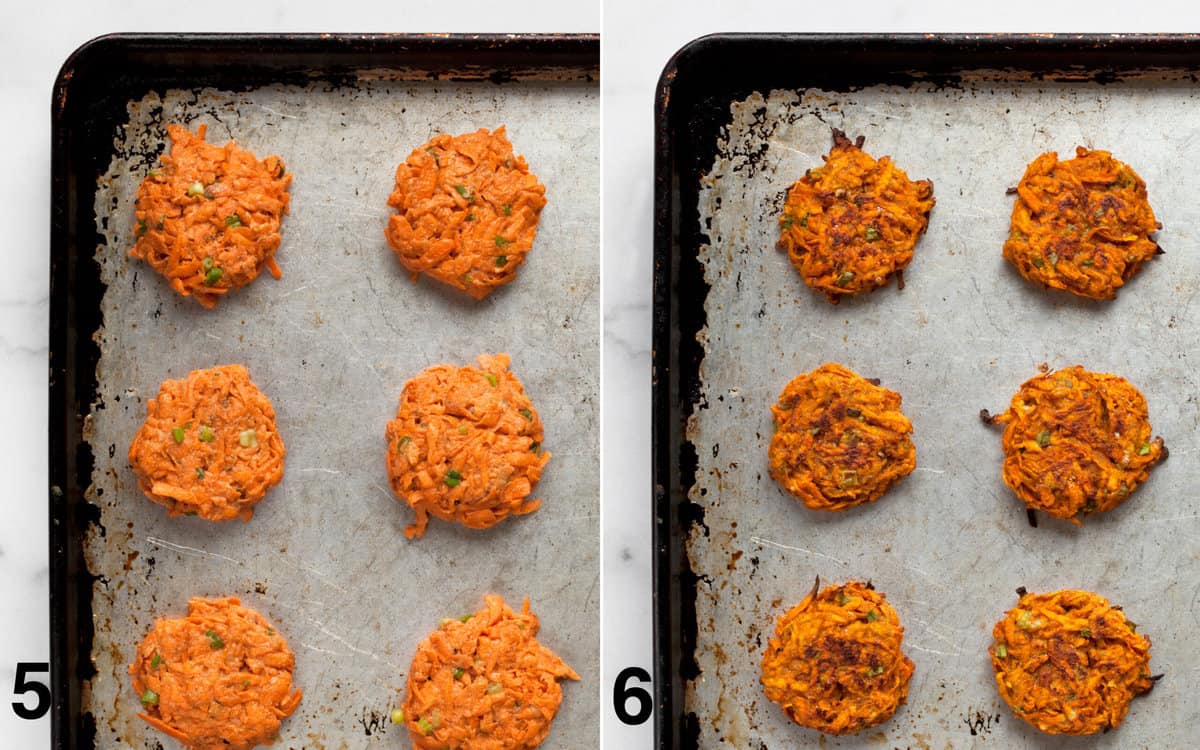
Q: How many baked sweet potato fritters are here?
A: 6